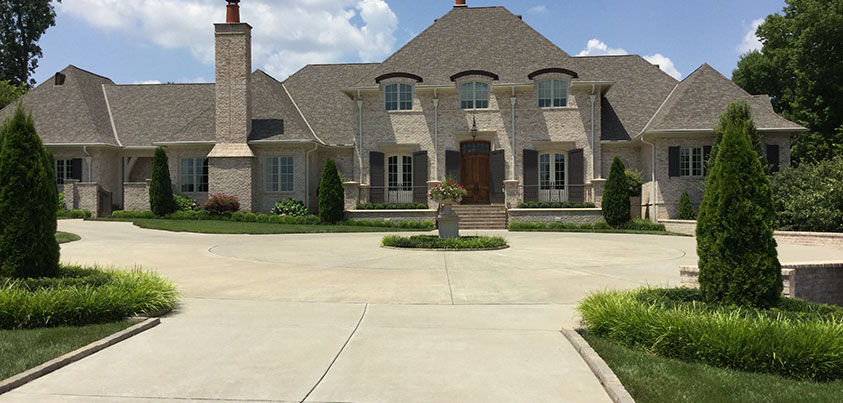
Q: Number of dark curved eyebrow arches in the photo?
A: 3